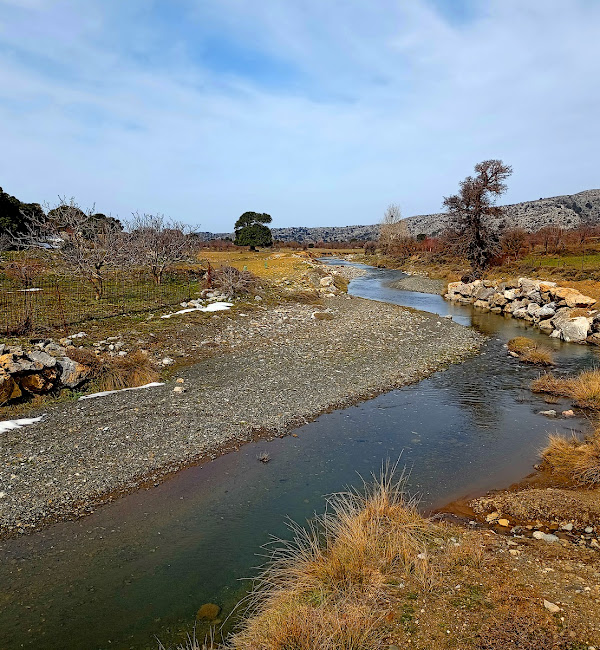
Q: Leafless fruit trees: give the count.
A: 2